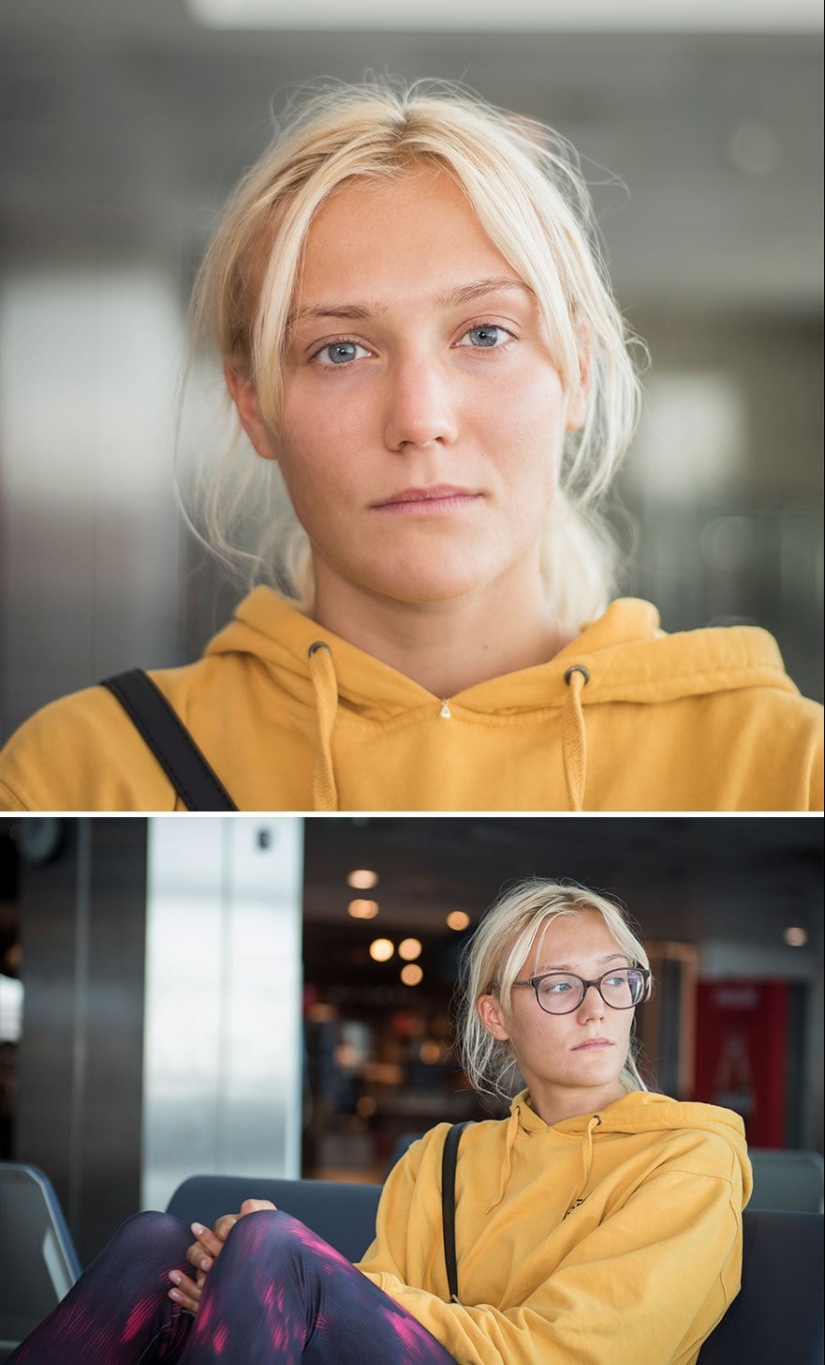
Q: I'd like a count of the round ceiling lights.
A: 7